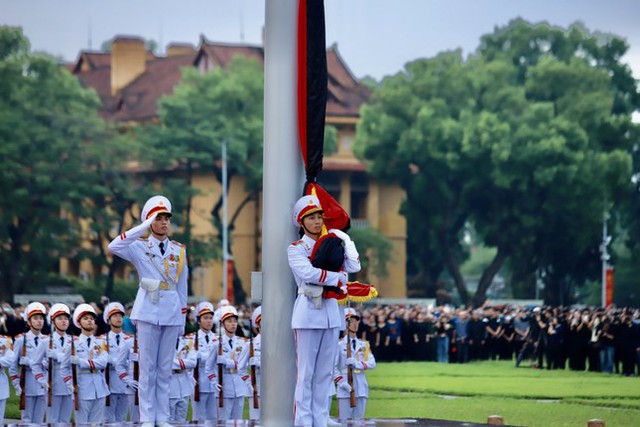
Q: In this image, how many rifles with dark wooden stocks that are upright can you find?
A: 9